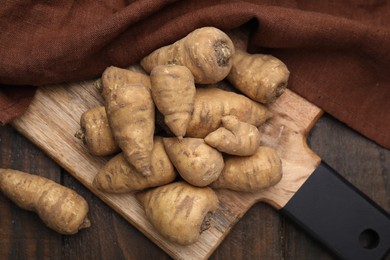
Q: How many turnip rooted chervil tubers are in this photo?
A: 13